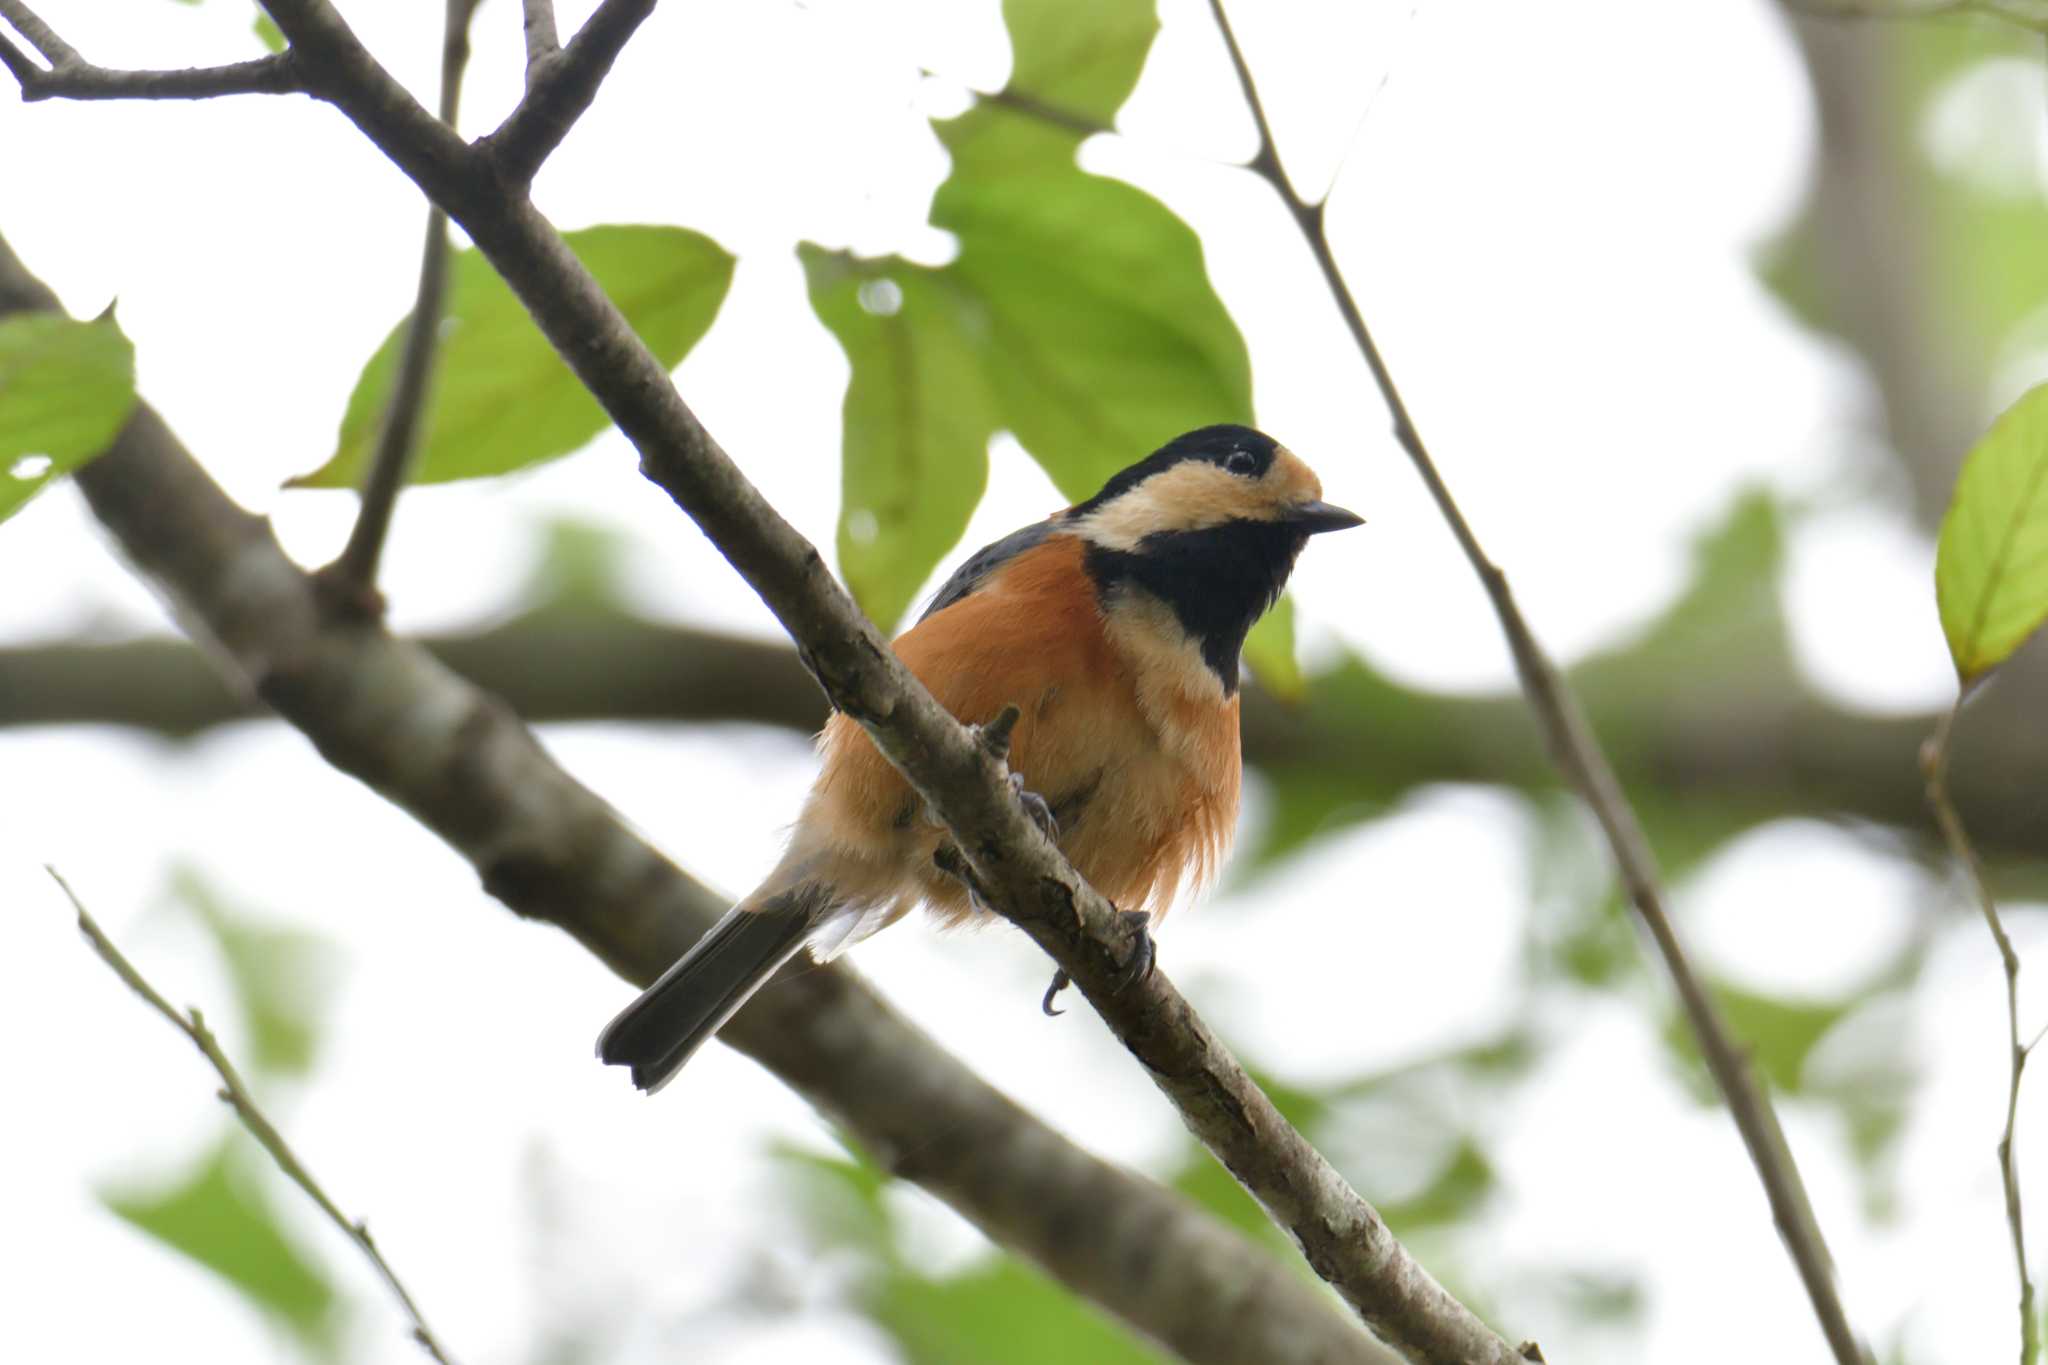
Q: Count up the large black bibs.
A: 1